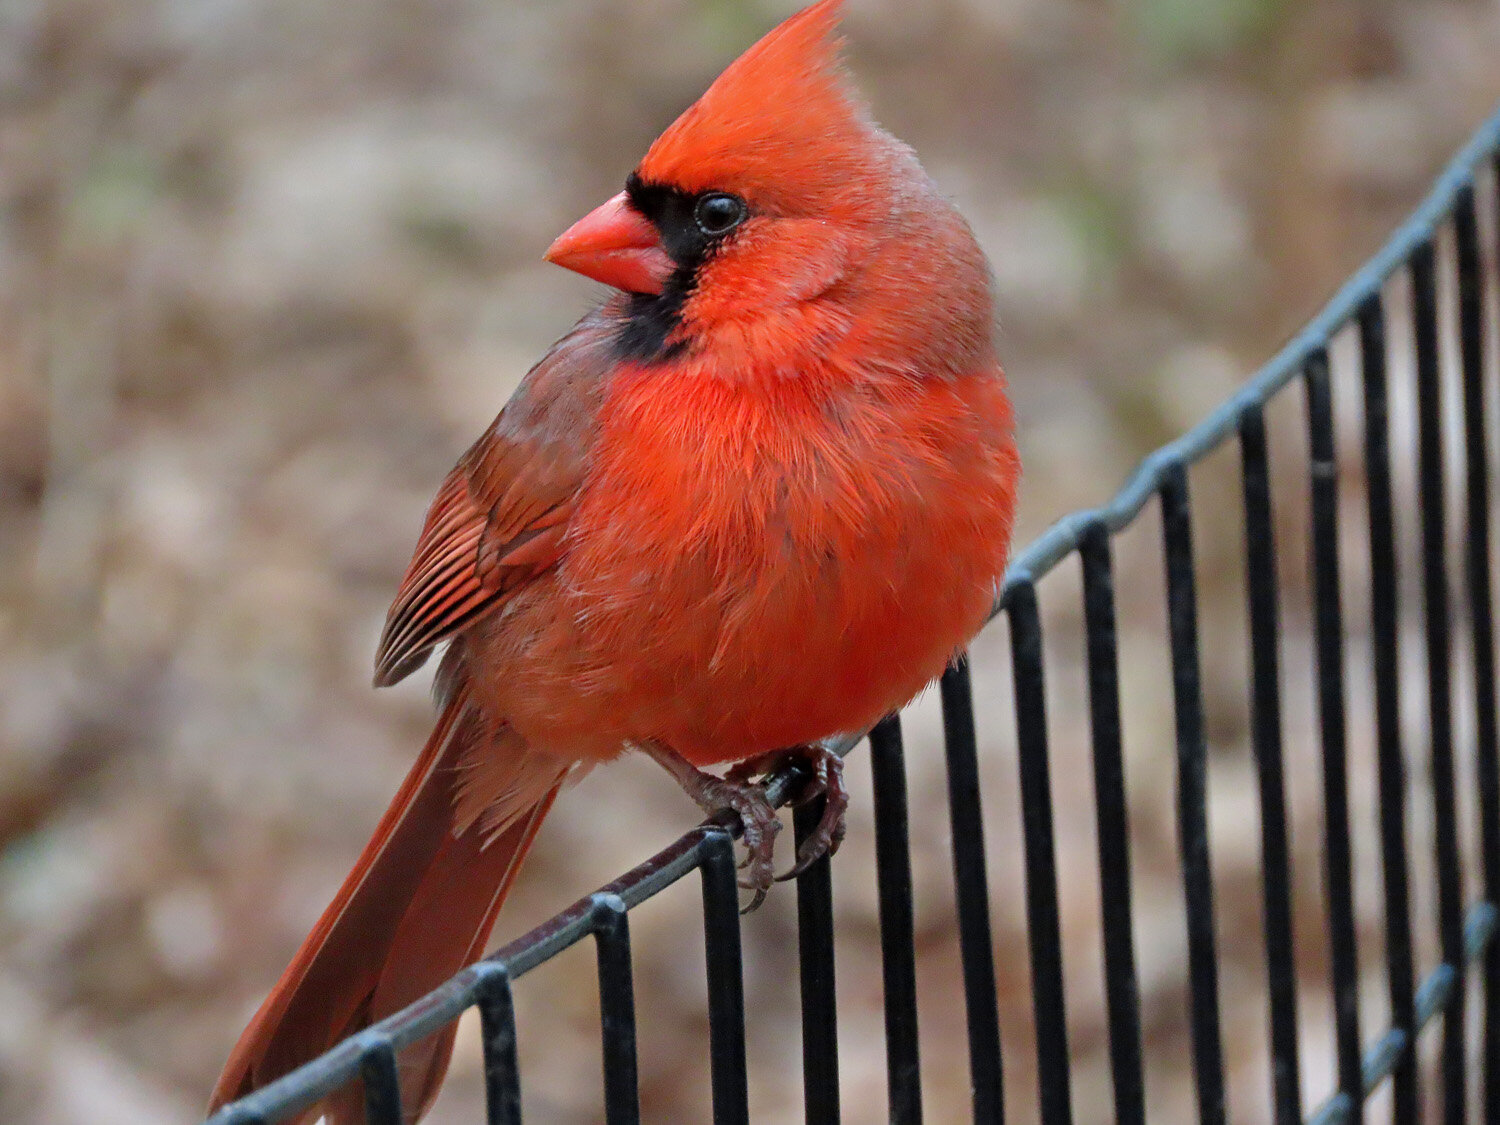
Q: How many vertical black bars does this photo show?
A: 15